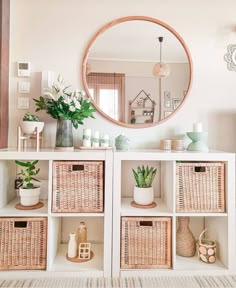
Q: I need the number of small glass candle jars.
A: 2